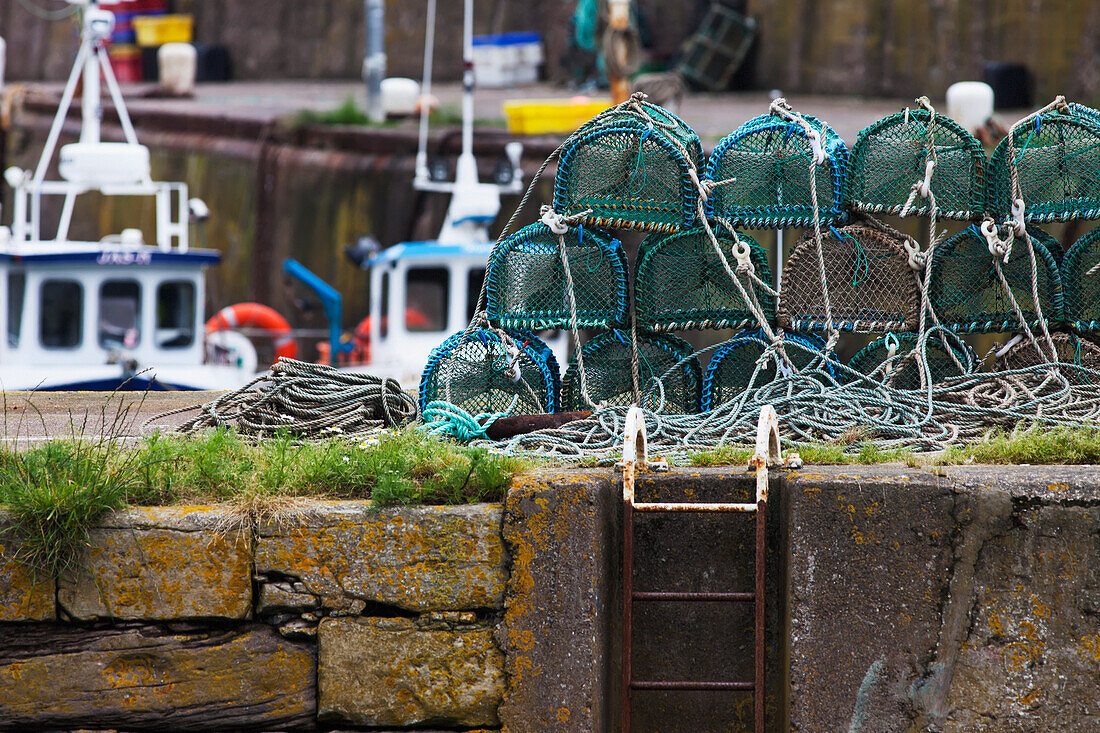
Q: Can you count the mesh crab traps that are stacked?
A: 14